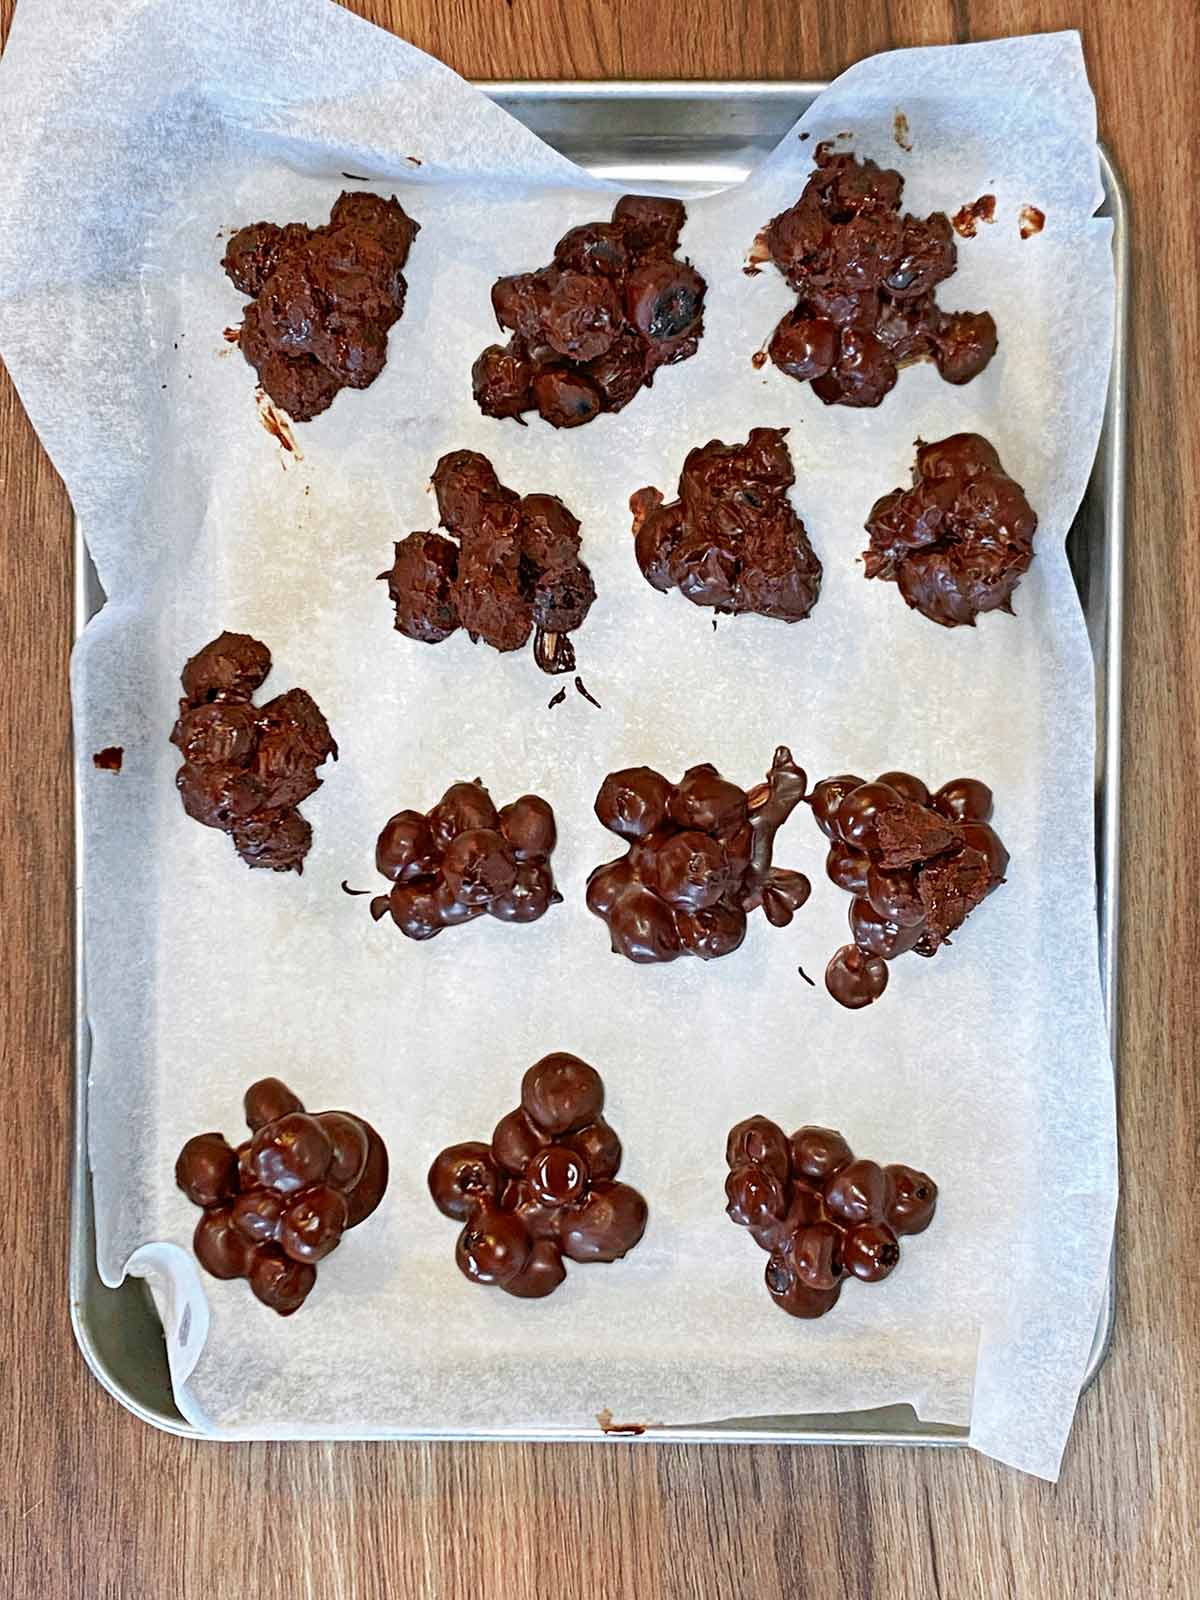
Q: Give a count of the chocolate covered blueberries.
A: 13